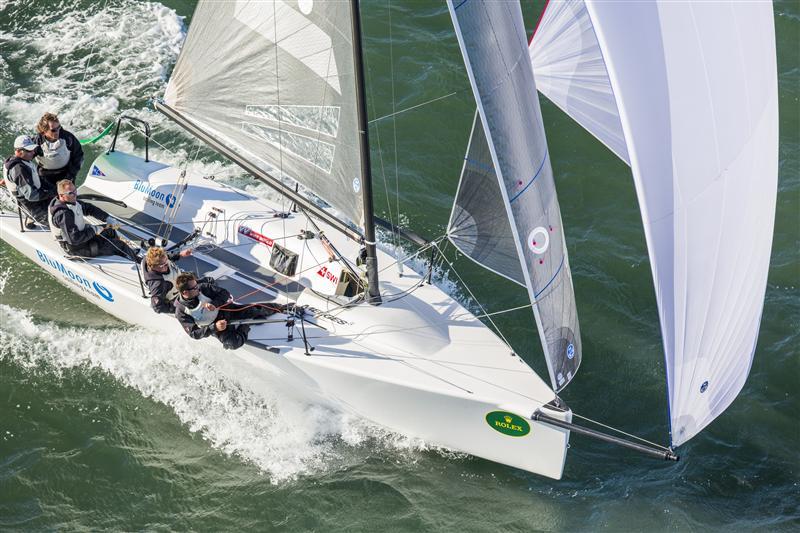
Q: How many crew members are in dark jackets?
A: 5